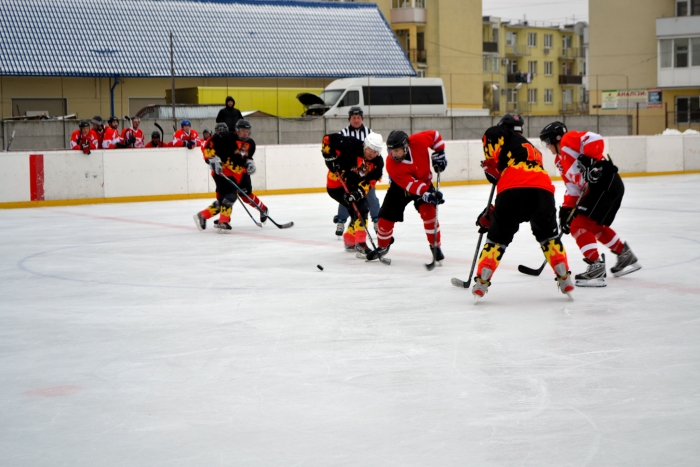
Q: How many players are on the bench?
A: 7